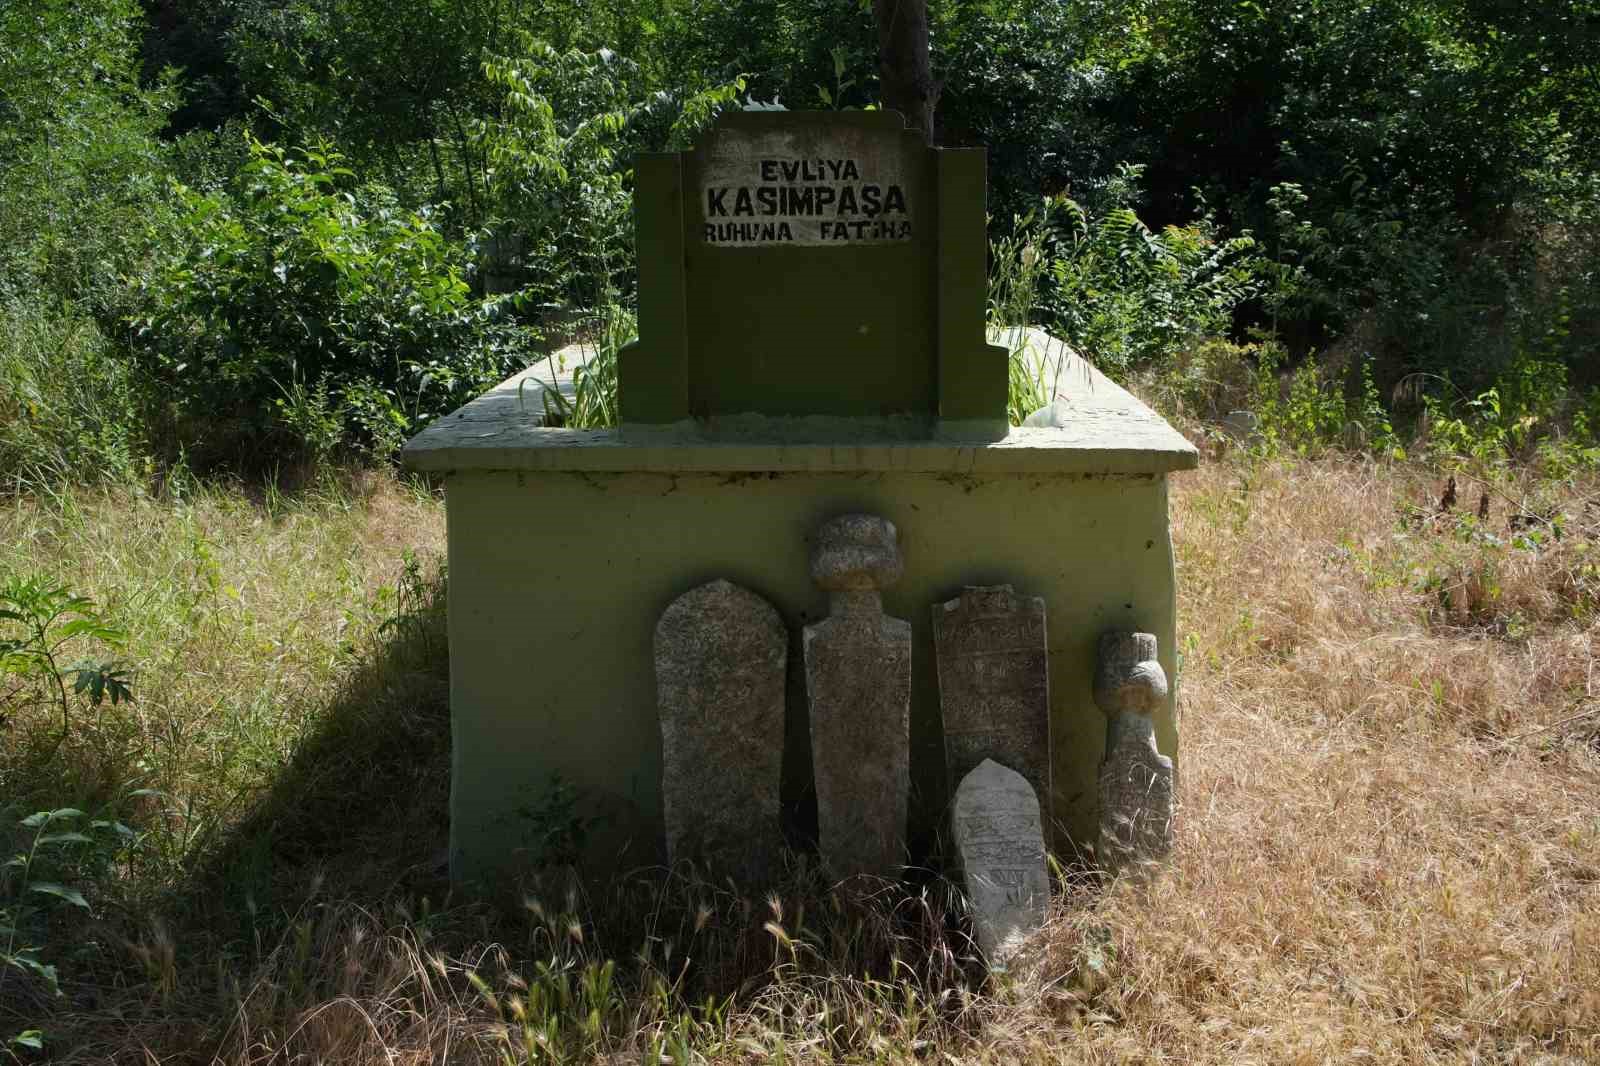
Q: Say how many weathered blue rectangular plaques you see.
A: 0